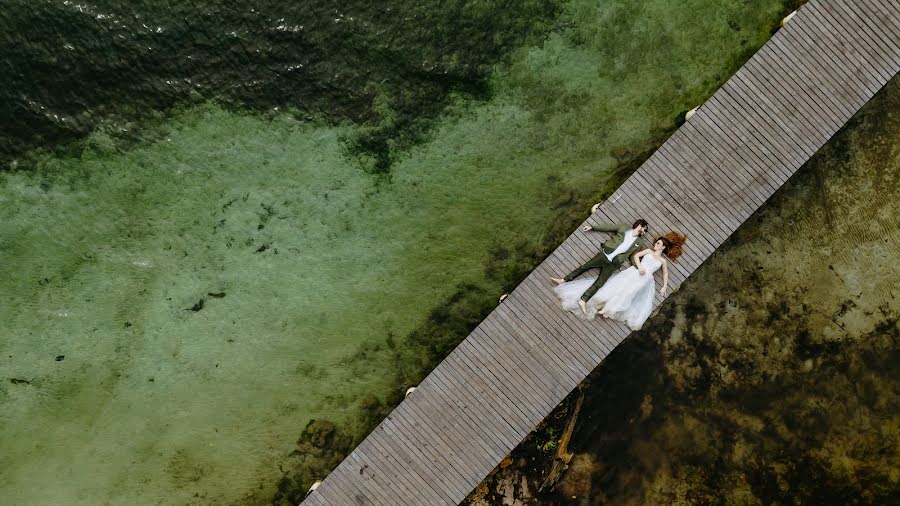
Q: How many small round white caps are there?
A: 6